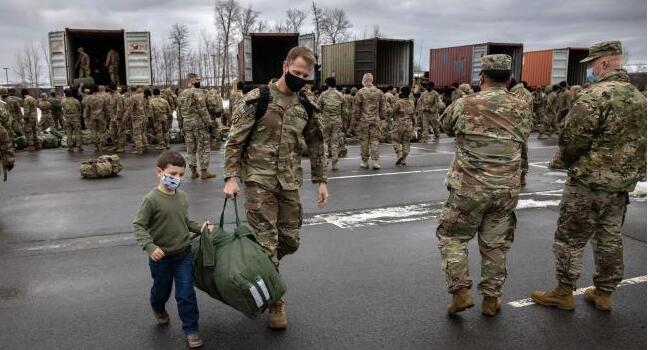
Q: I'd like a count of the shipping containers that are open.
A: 5